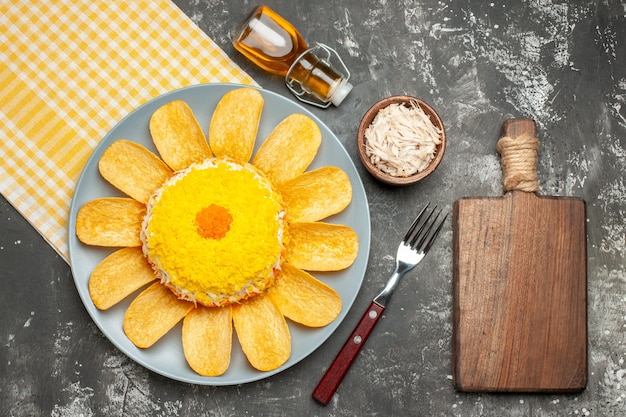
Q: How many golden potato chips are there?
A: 12